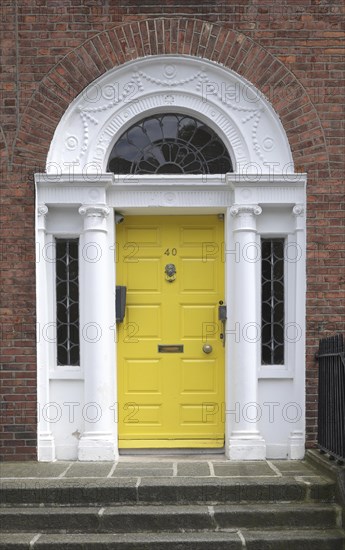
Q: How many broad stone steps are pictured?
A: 3